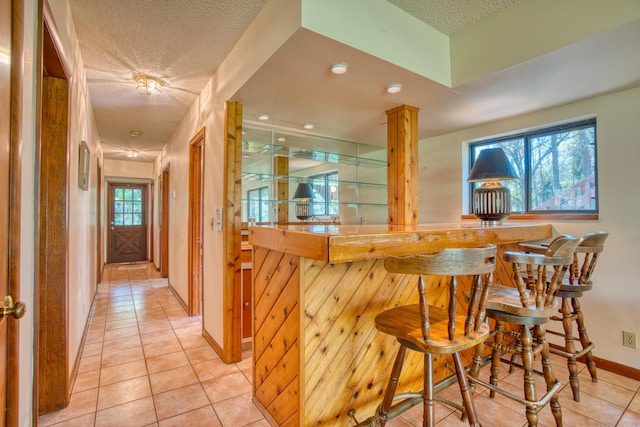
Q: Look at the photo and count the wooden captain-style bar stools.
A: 3